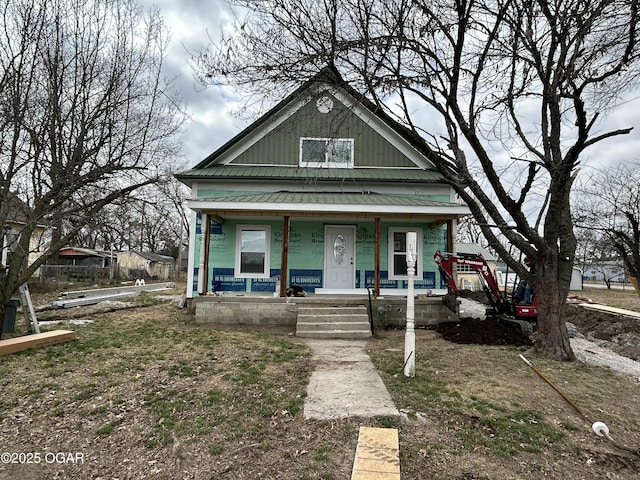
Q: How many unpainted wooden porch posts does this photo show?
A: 4